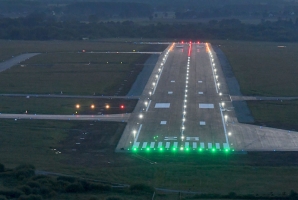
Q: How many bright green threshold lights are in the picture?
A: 8